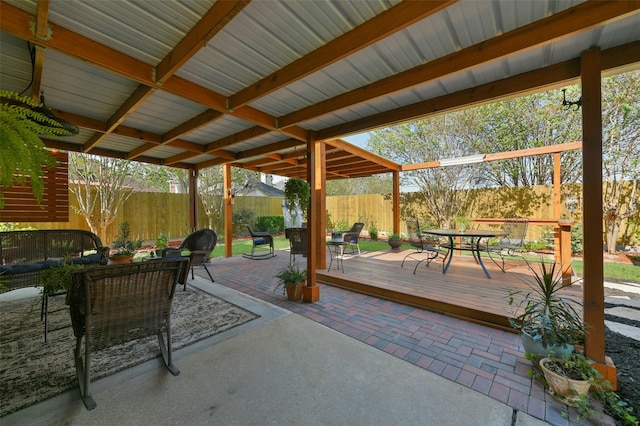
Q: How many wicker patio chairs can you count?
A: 5